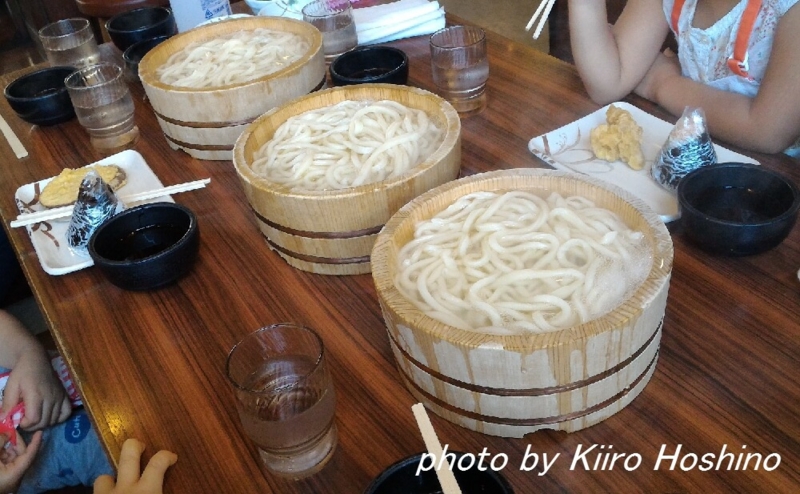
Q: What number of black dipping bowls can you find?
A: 7